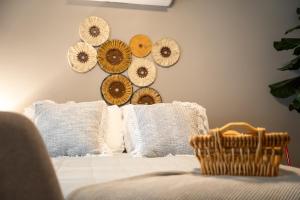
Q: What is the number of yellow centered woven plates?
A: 1